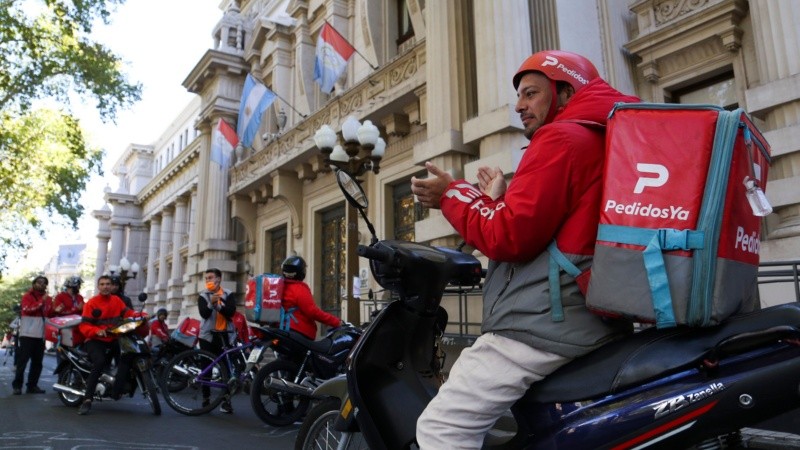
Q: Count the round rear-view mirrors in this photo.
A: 3